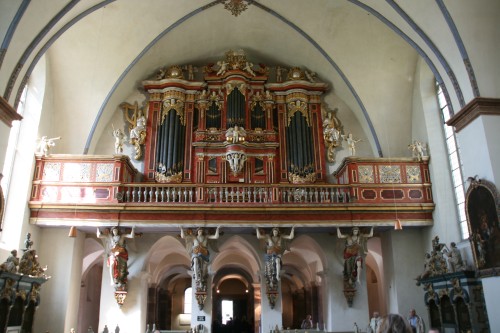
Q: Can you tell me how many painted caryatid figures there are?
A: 4